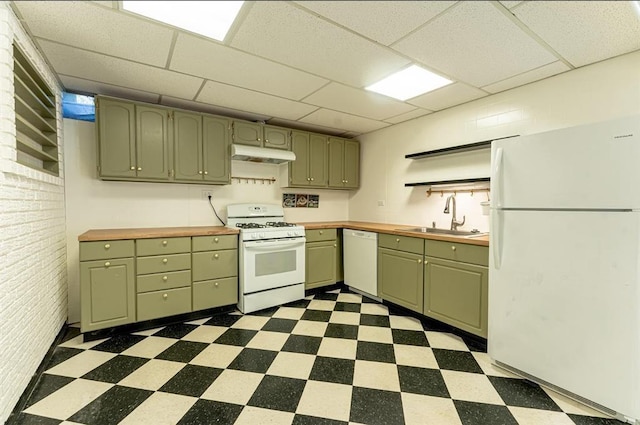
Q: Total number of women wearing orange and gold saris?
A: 0